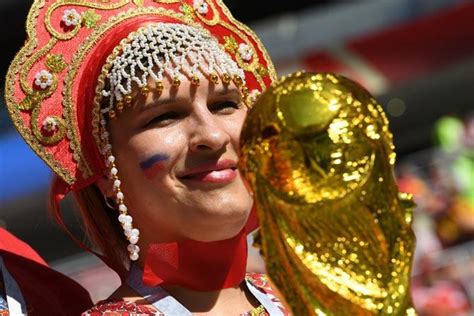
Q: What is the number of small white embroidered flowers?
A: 6